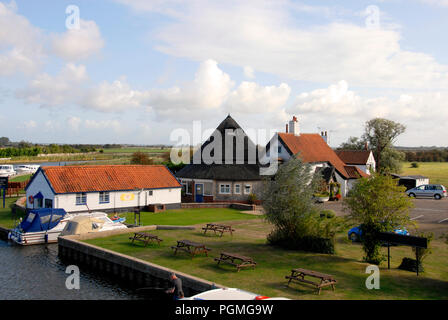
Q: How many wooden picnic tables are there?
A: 5